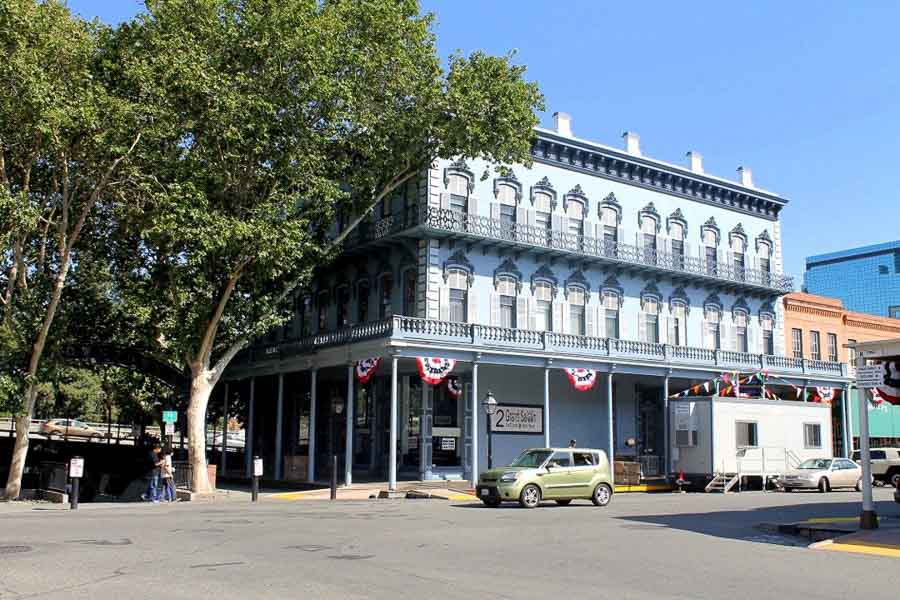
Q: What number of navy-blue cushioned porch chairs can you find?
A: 0